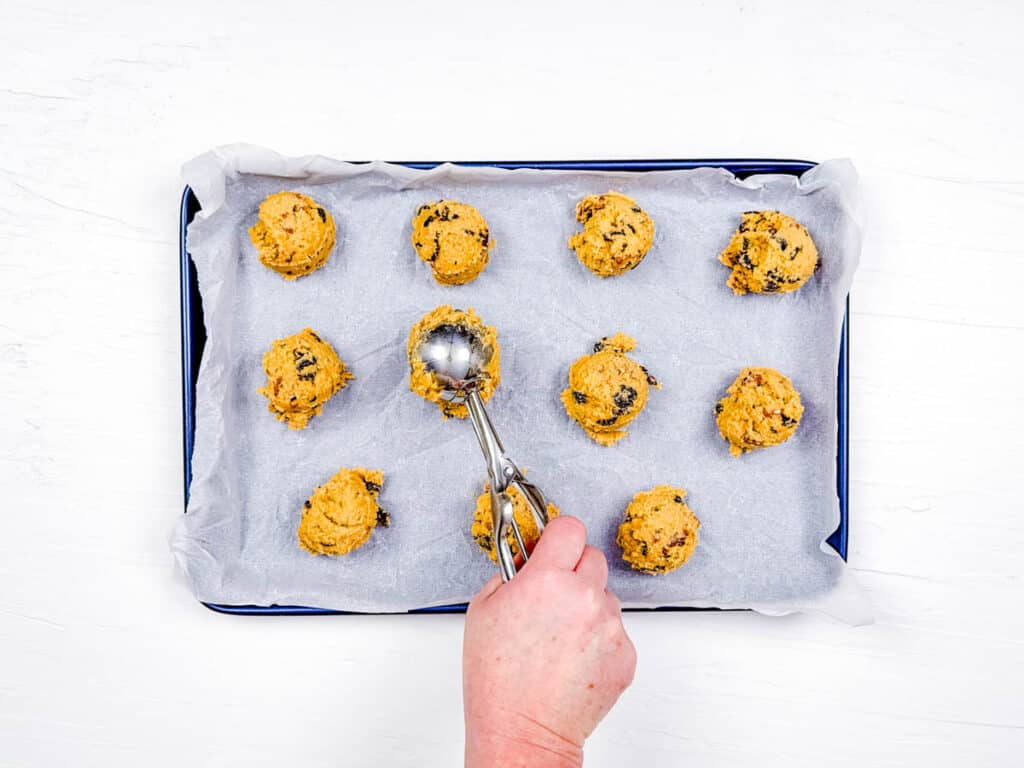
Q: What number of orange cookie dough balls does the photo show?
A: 11